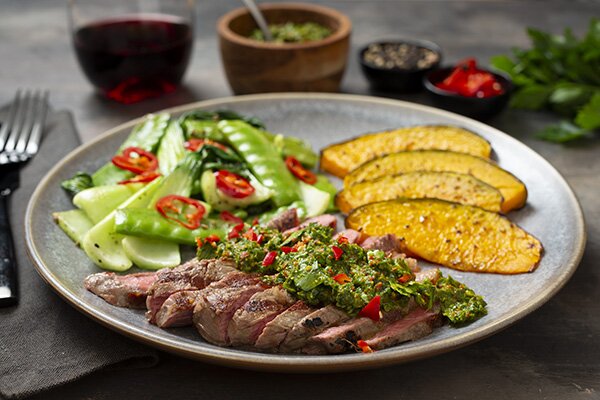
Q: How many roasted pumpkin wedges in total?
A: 4